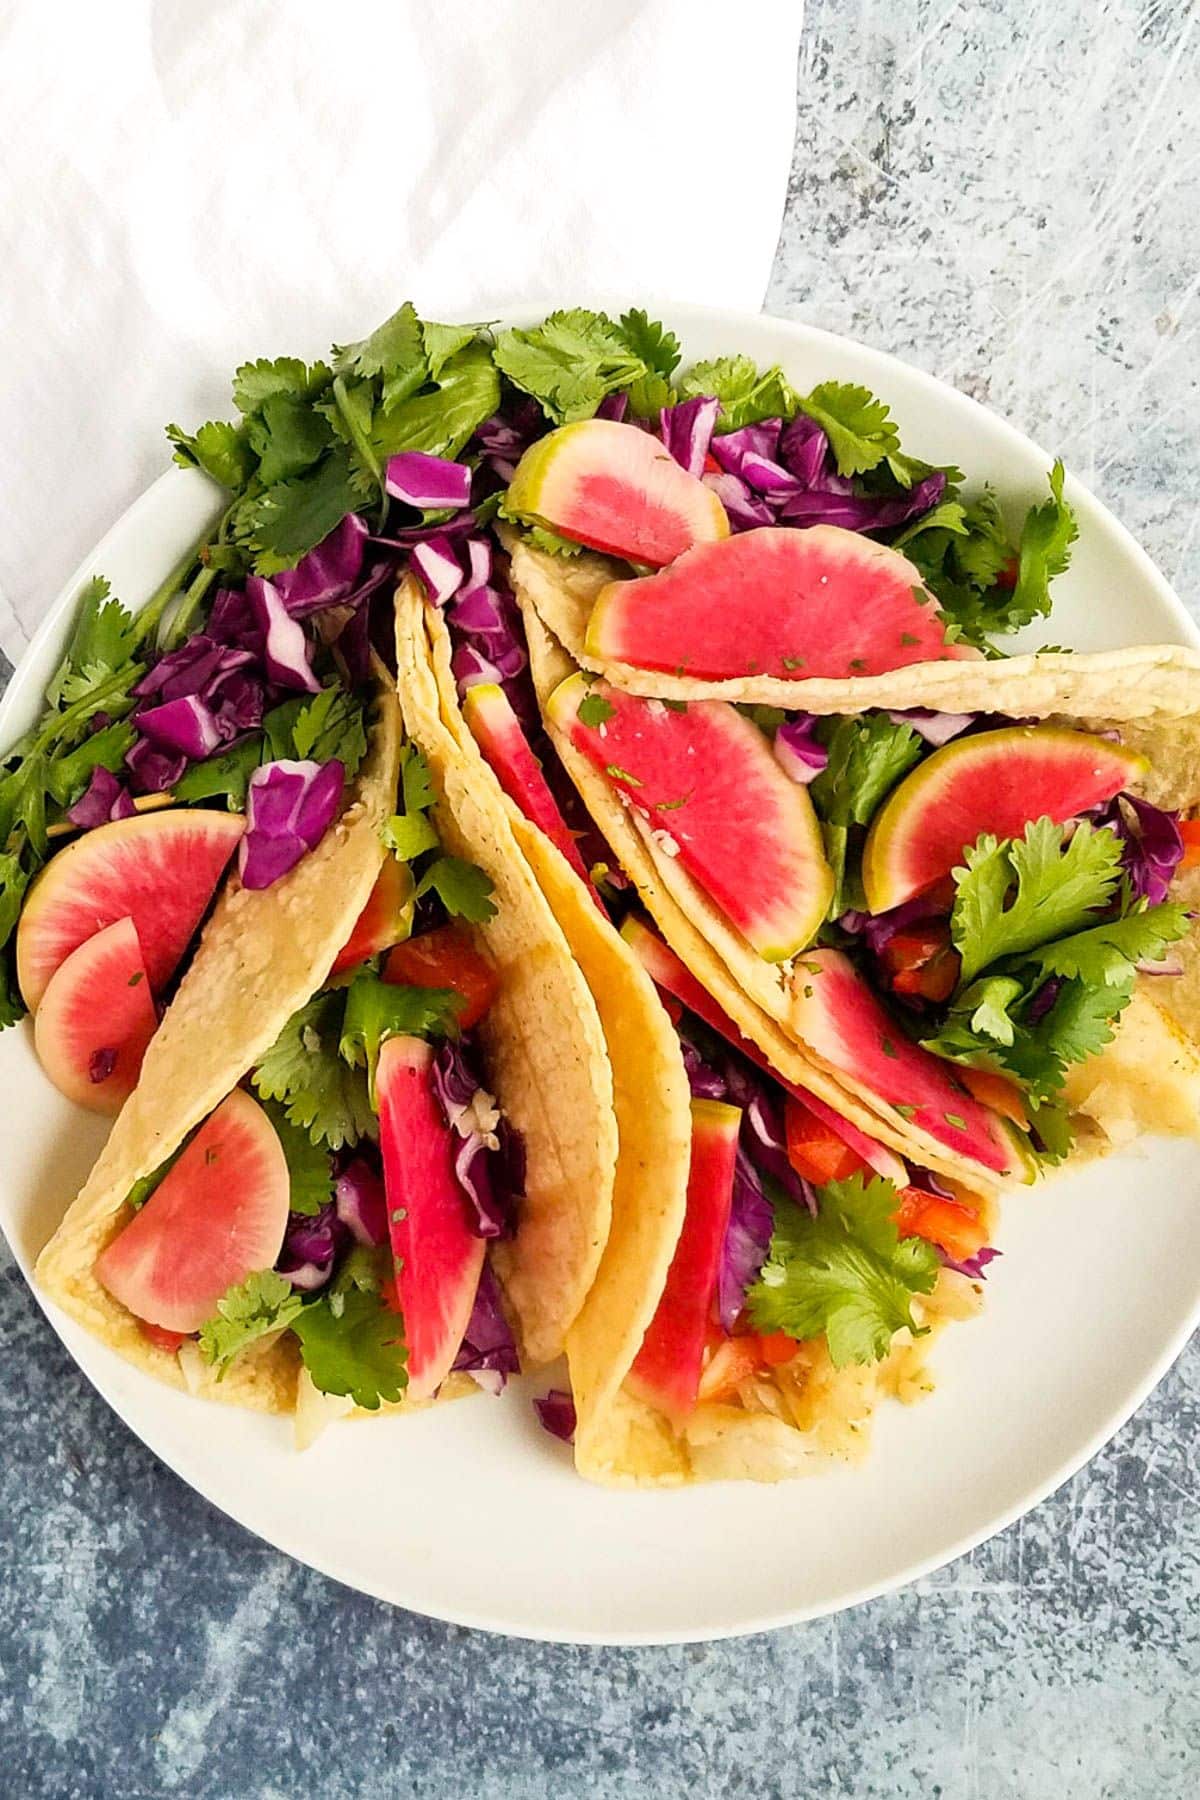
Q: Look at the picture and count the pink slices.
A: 13